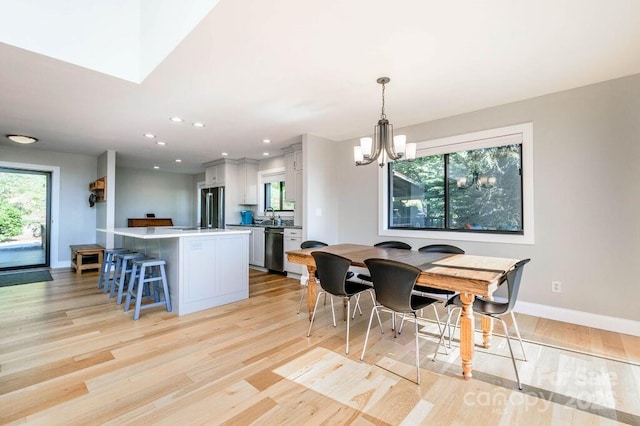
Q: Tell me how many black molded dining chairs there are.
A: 6